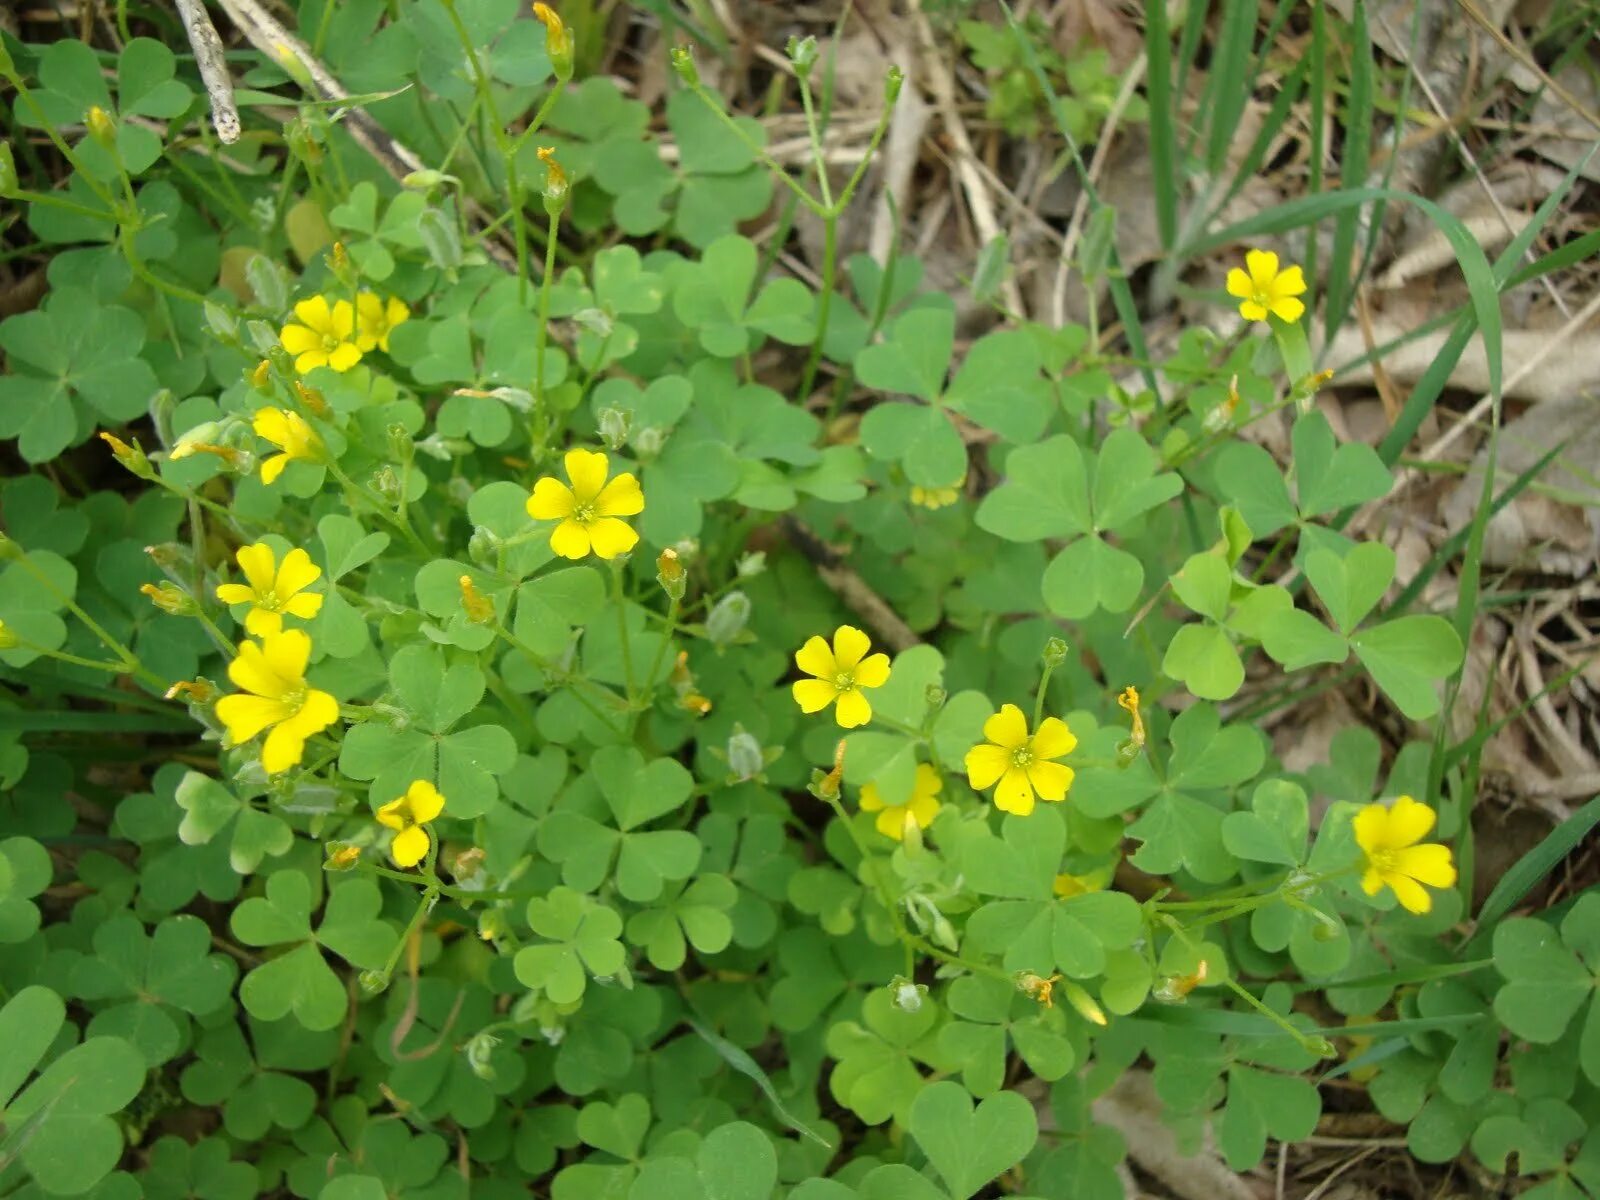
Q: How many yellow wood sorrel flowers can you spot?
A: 12